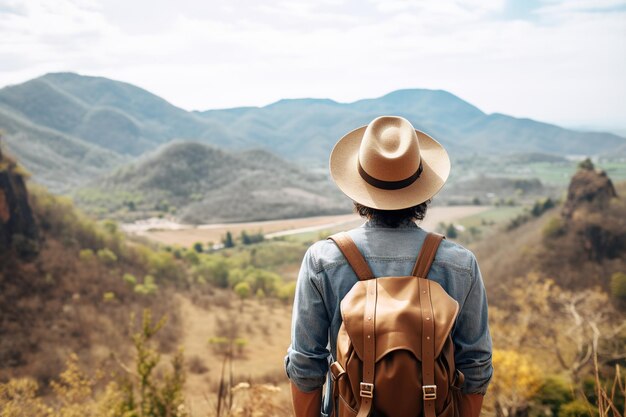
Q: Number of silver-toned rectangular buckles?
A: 2